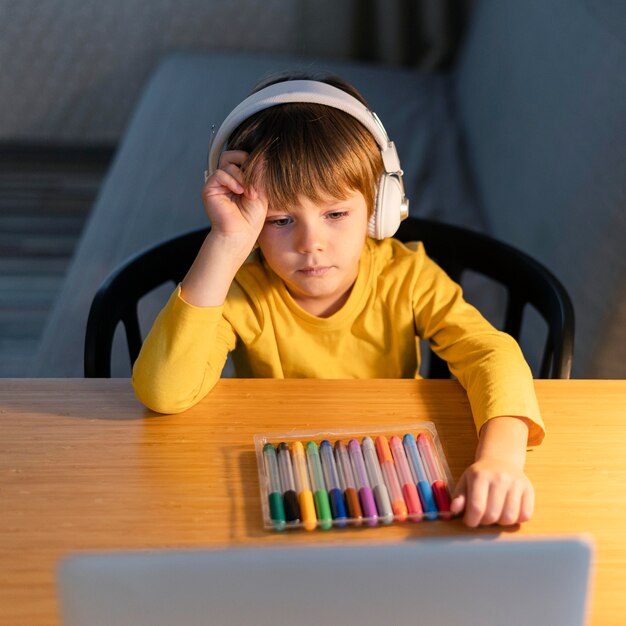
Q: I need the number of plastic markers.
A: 12